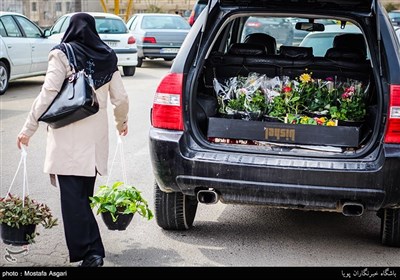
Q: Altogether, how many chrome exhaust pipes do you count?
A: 2